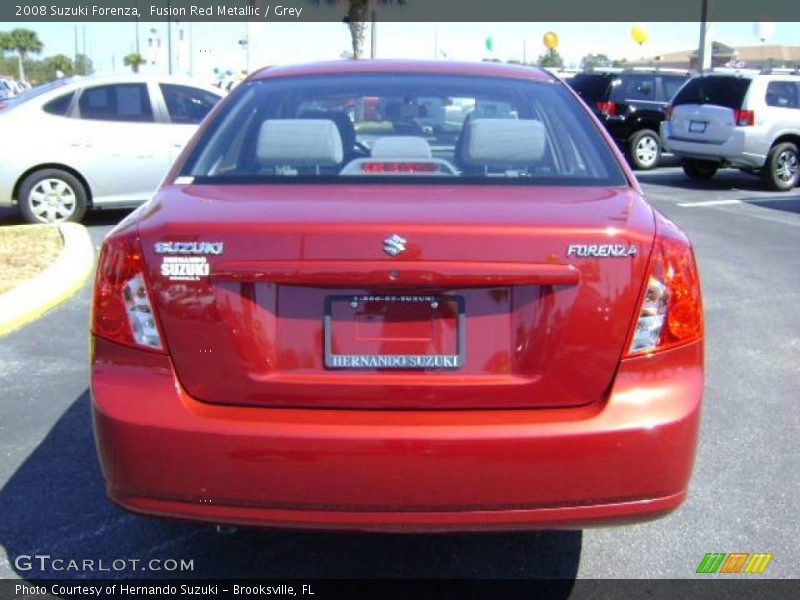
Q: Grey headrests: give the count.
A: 3